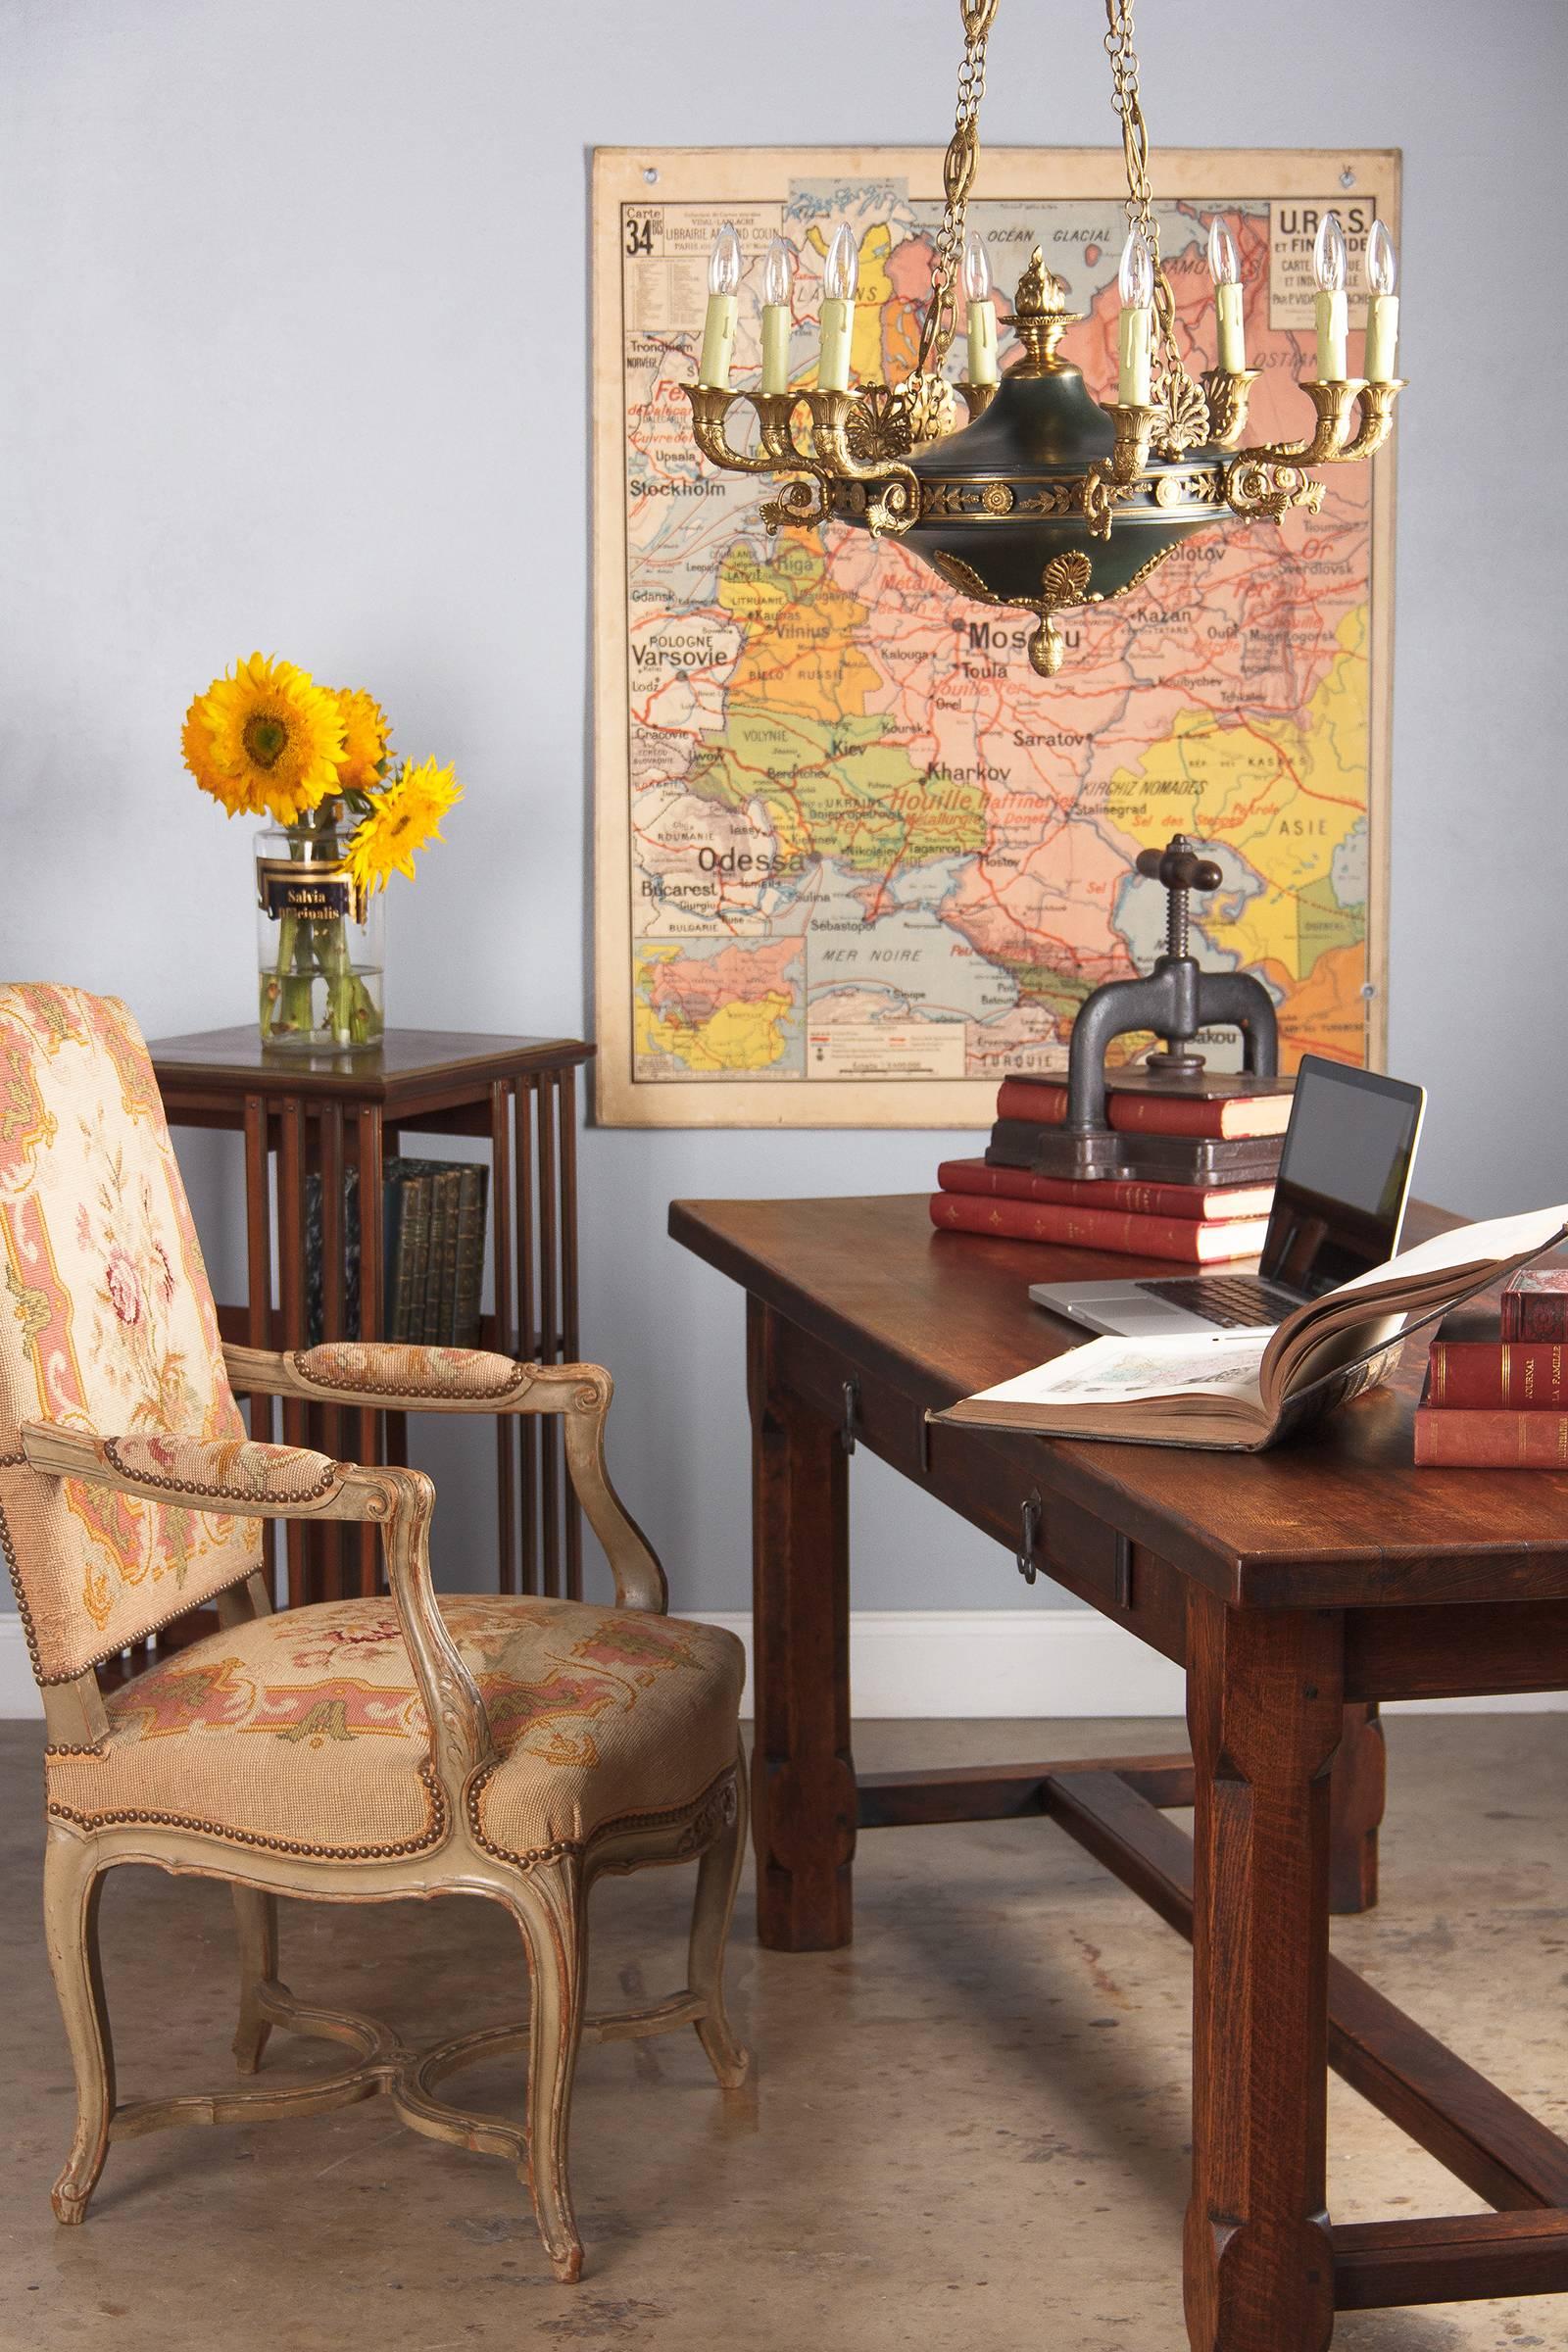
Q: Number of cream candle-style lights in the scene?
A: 8